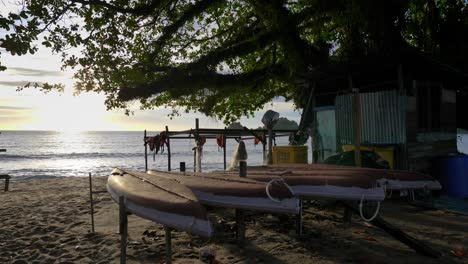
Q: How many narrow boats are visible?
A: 4